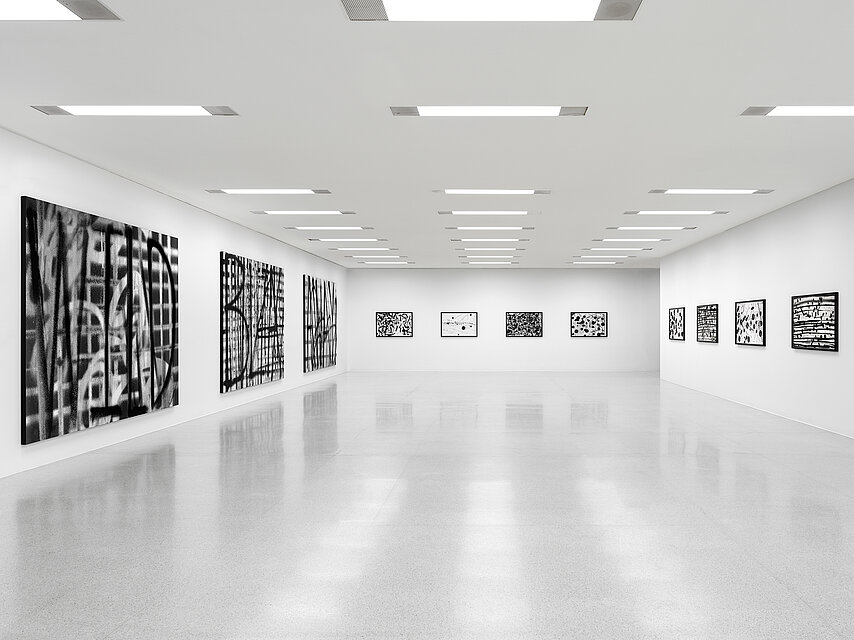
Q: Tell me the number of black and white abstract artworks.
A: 11